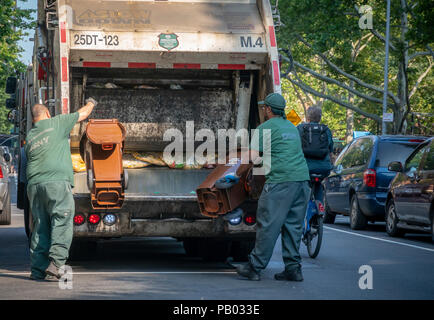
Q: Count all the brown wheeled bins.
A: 2